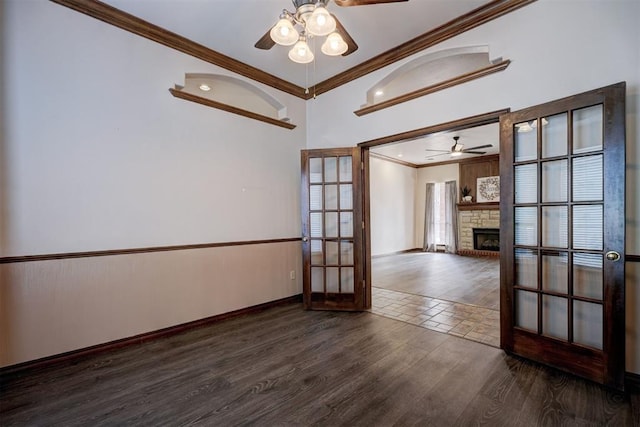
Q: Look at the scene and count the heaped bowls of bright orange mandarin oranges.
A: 0